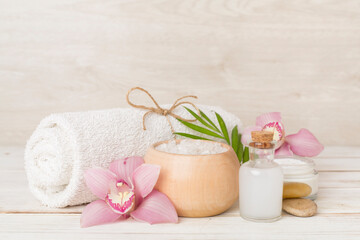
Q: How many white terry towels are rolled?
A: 1